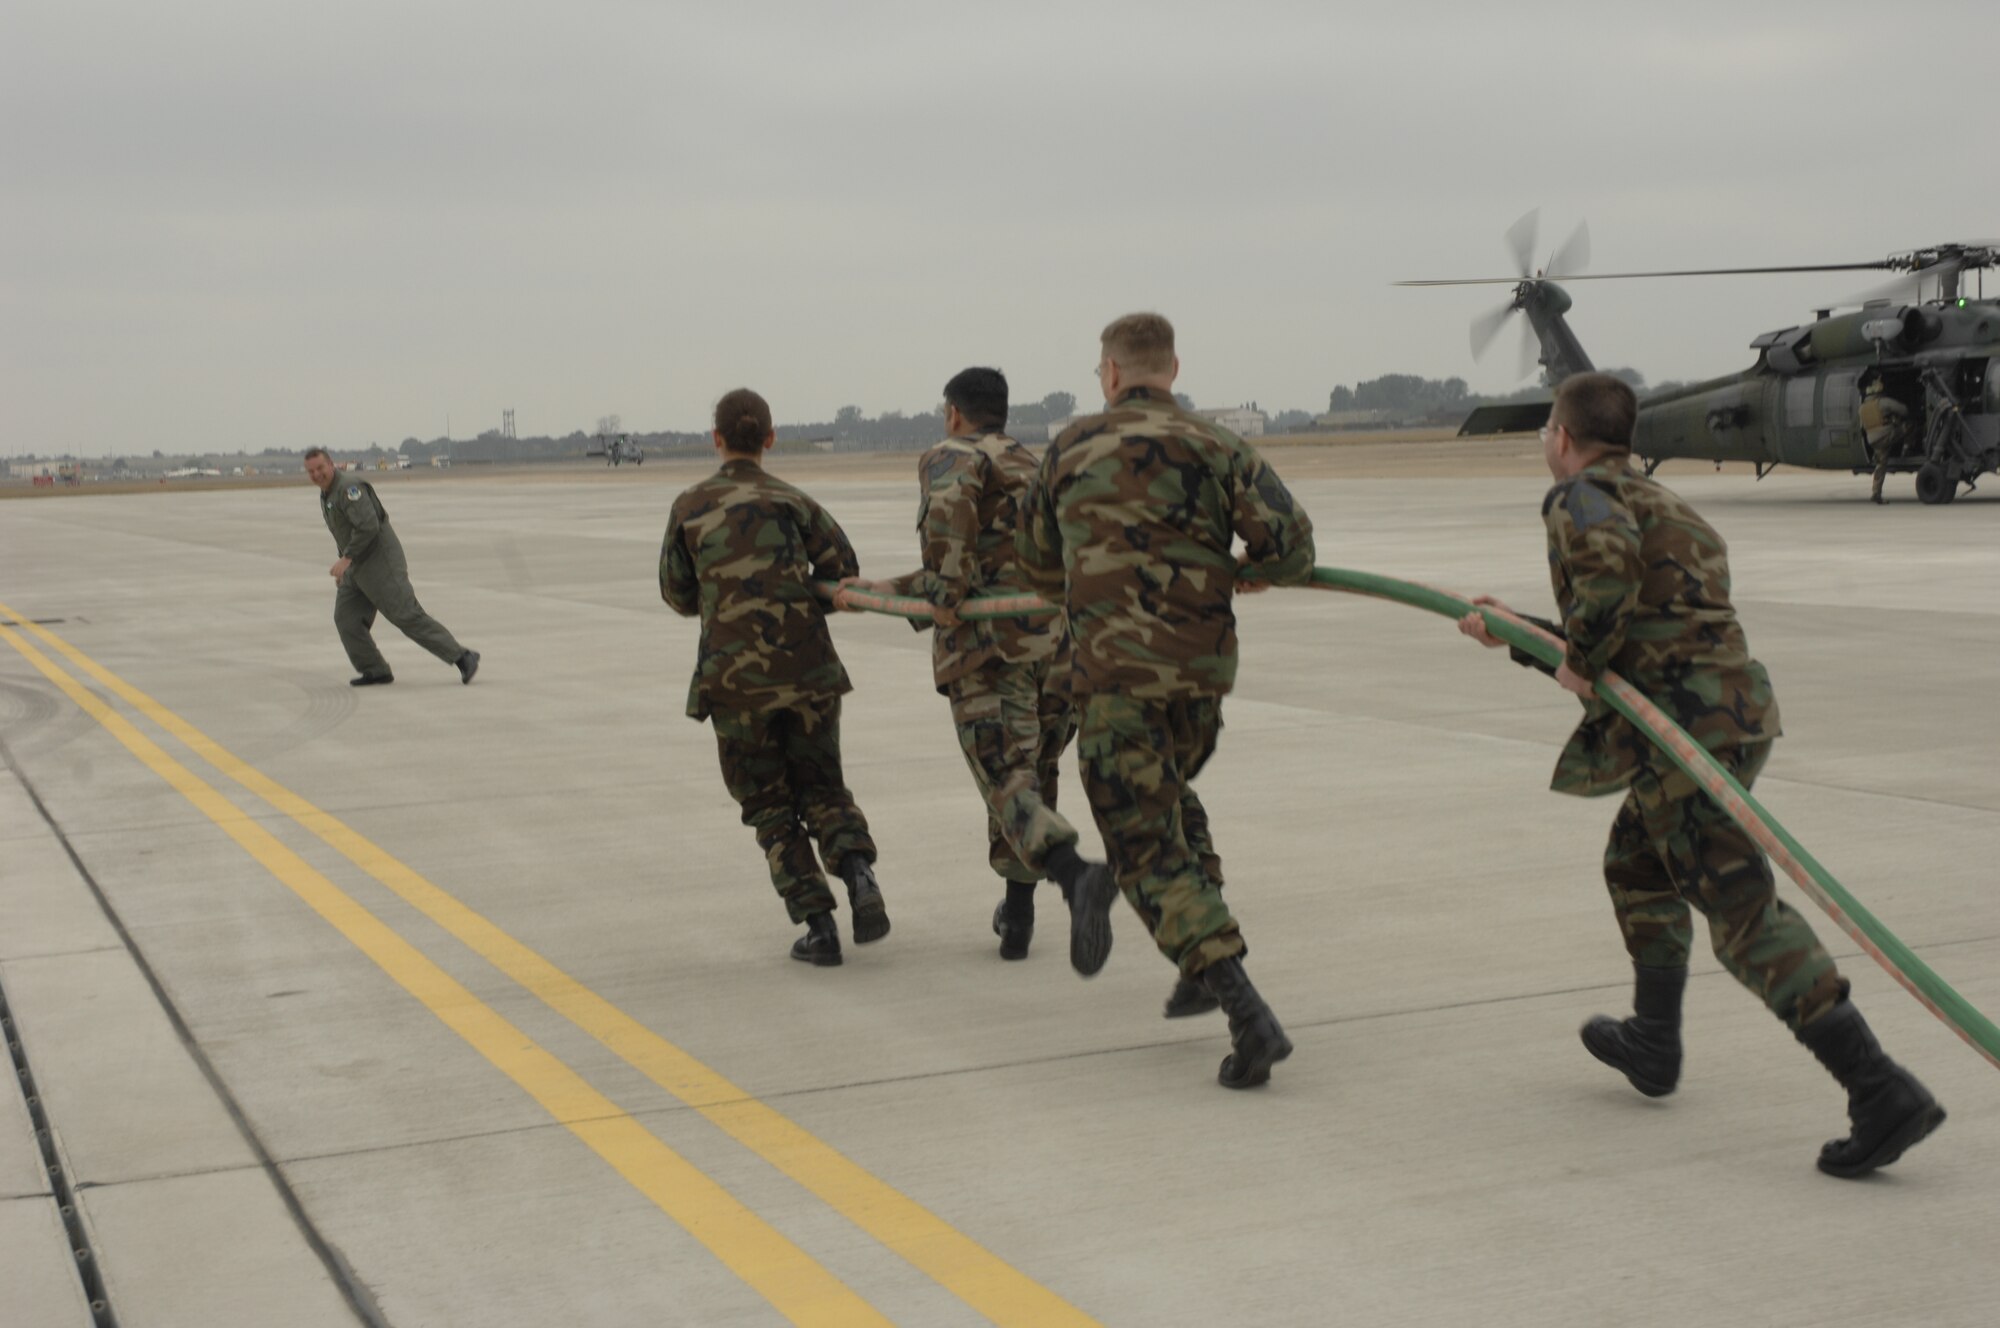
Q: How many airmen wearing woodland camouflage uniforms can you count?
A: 4